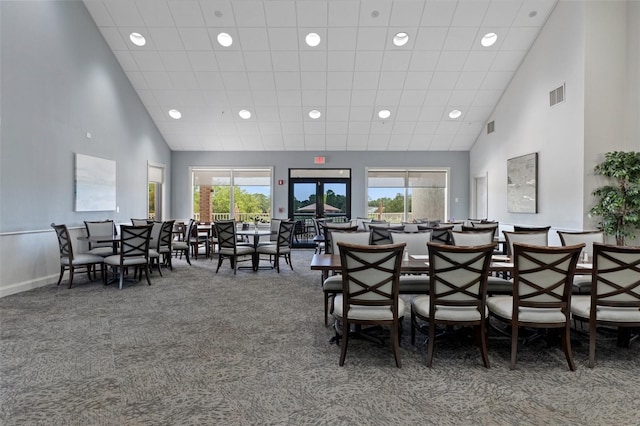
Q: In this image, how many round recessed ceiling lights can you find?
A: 10